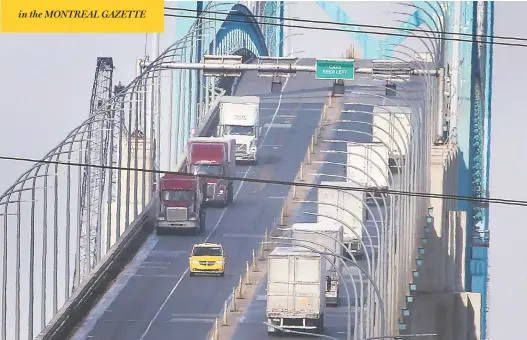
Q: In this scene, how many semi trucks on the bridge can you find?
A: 8